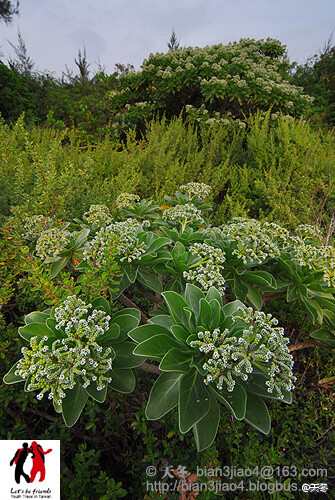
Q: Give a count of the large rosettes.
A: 2